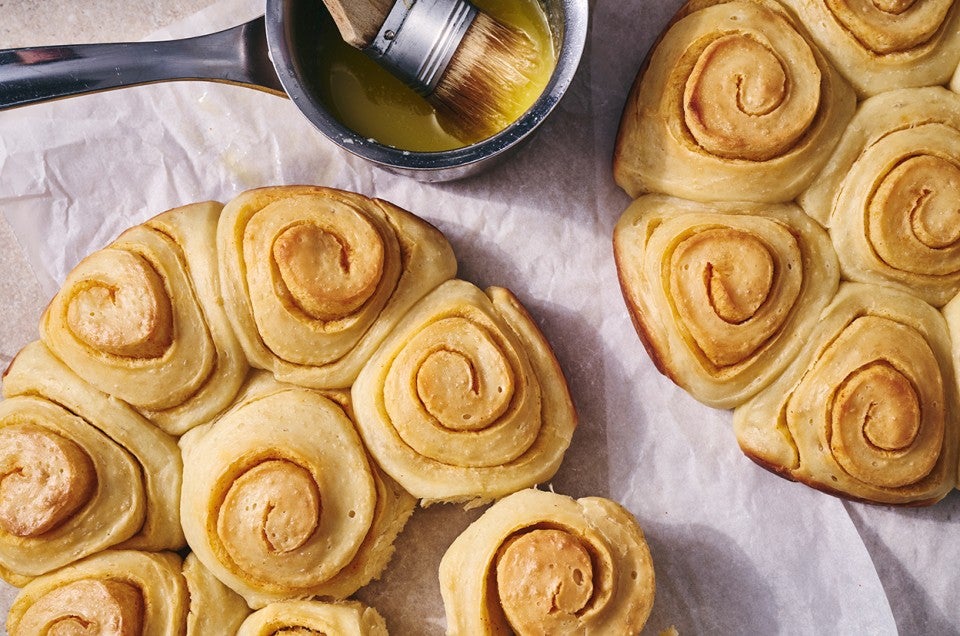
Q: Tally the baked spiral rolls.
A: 13